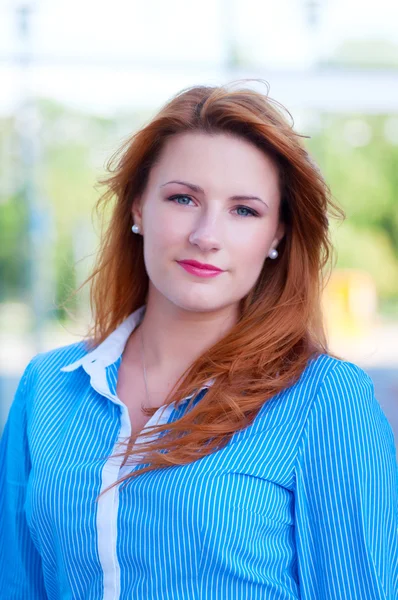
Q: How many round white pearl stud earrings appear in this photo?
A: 2